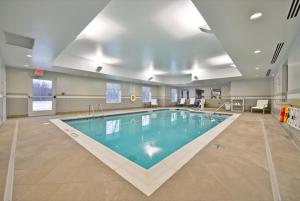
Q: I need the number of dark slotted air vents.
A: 3